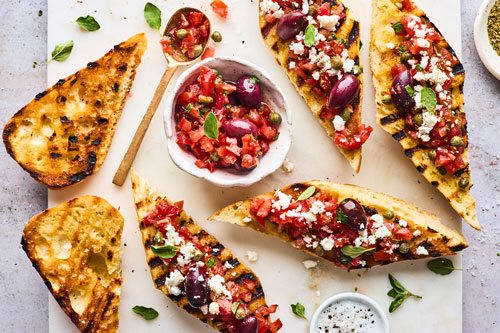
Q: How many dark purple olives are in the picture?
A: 8